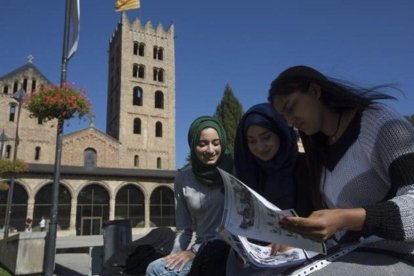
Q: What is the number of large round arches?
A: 5